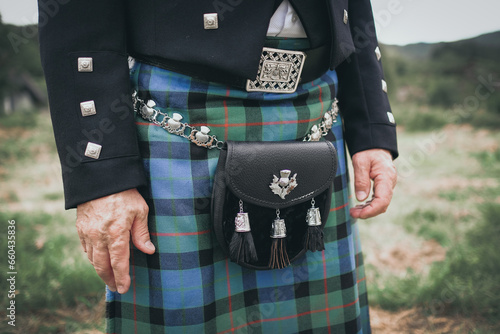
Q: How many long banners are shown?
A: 0